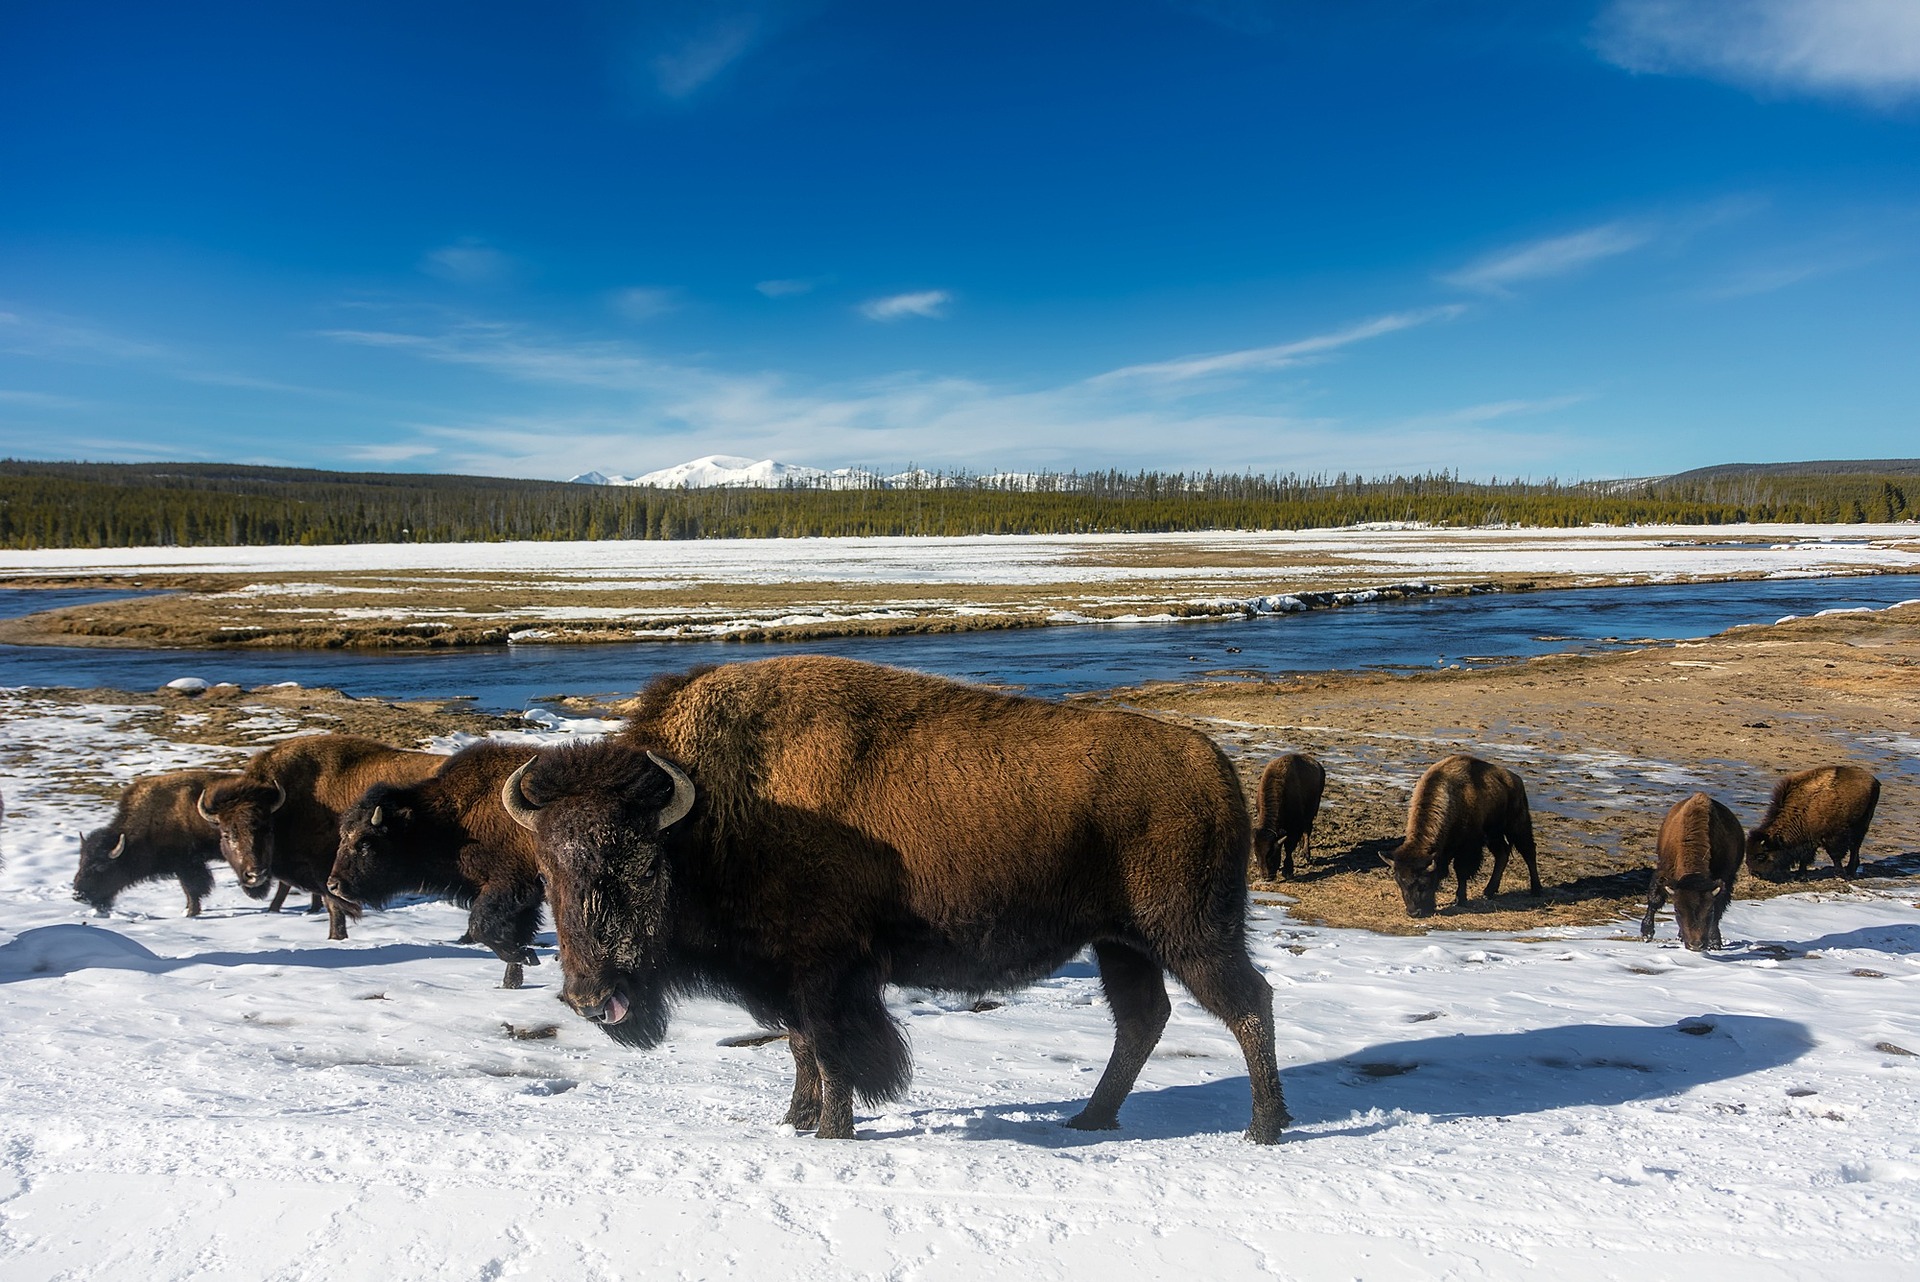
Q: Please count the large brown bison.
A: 8